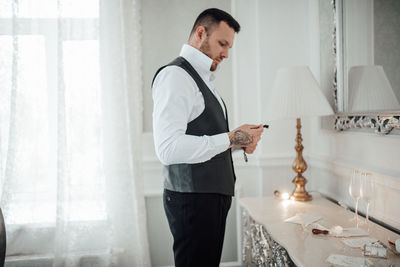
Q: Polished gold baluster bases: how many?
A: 1